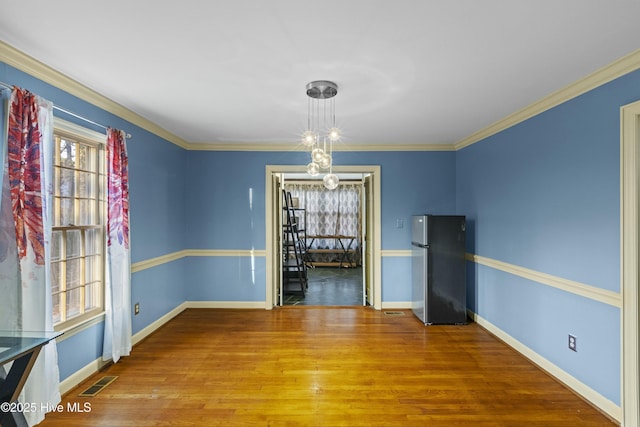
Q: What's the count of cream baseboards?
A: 4